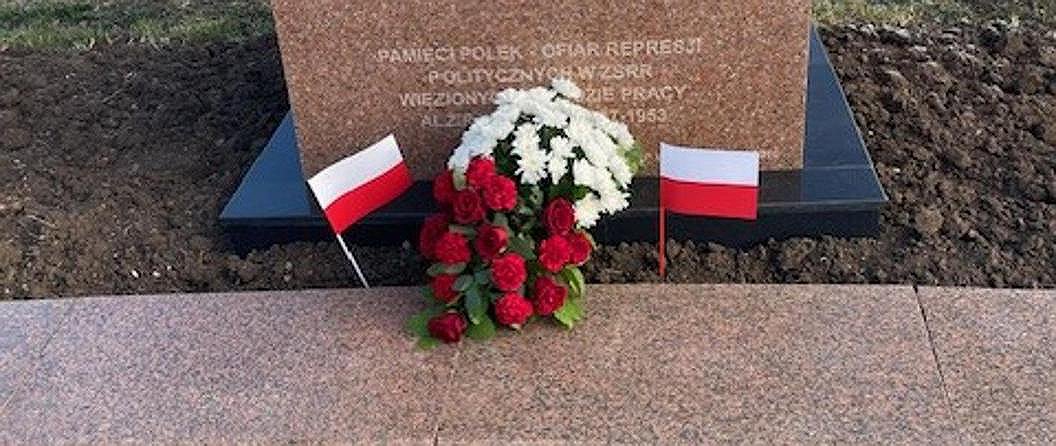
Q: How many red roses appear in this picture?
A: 15